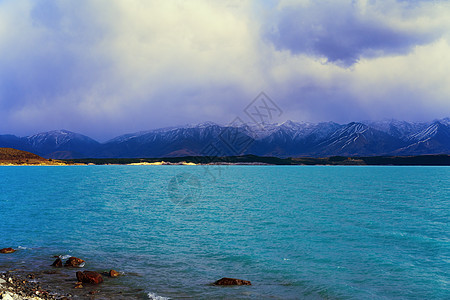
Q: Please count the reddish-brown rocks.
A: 6